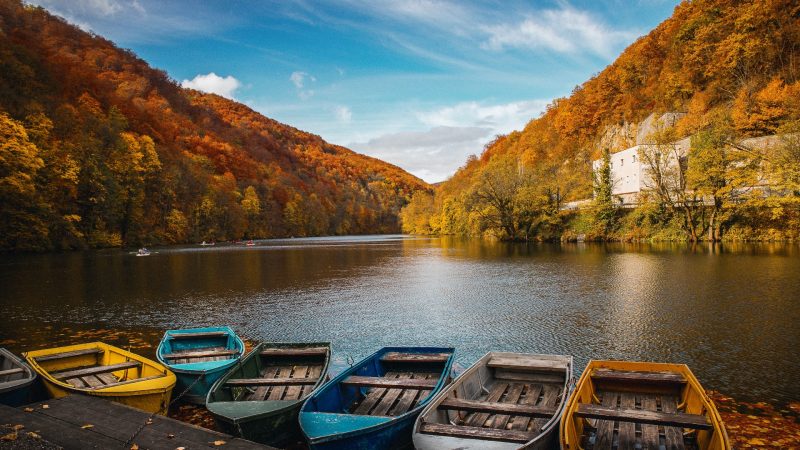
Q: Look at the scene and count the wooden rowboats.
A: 7